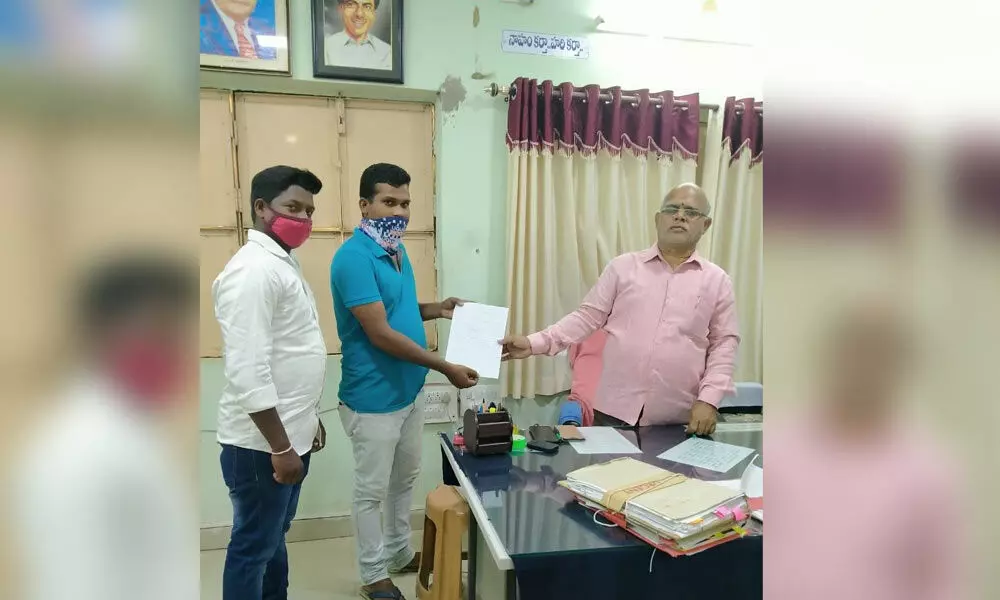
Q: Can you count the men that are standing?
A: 3